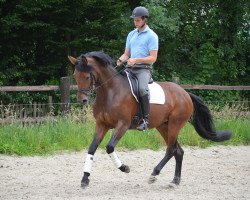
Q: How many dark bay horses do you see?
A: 1